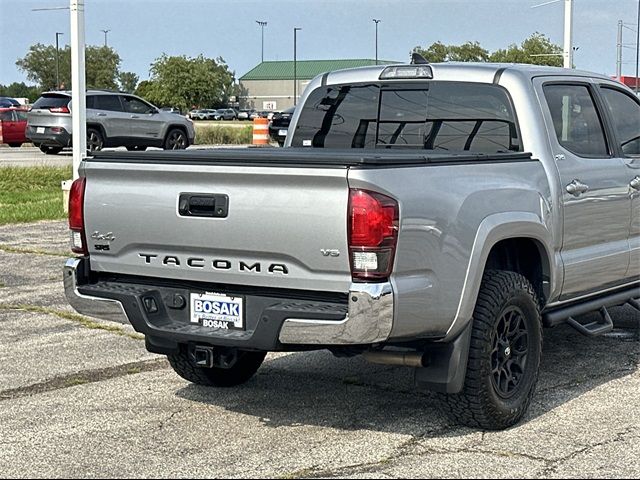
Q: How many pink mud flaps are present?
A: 0